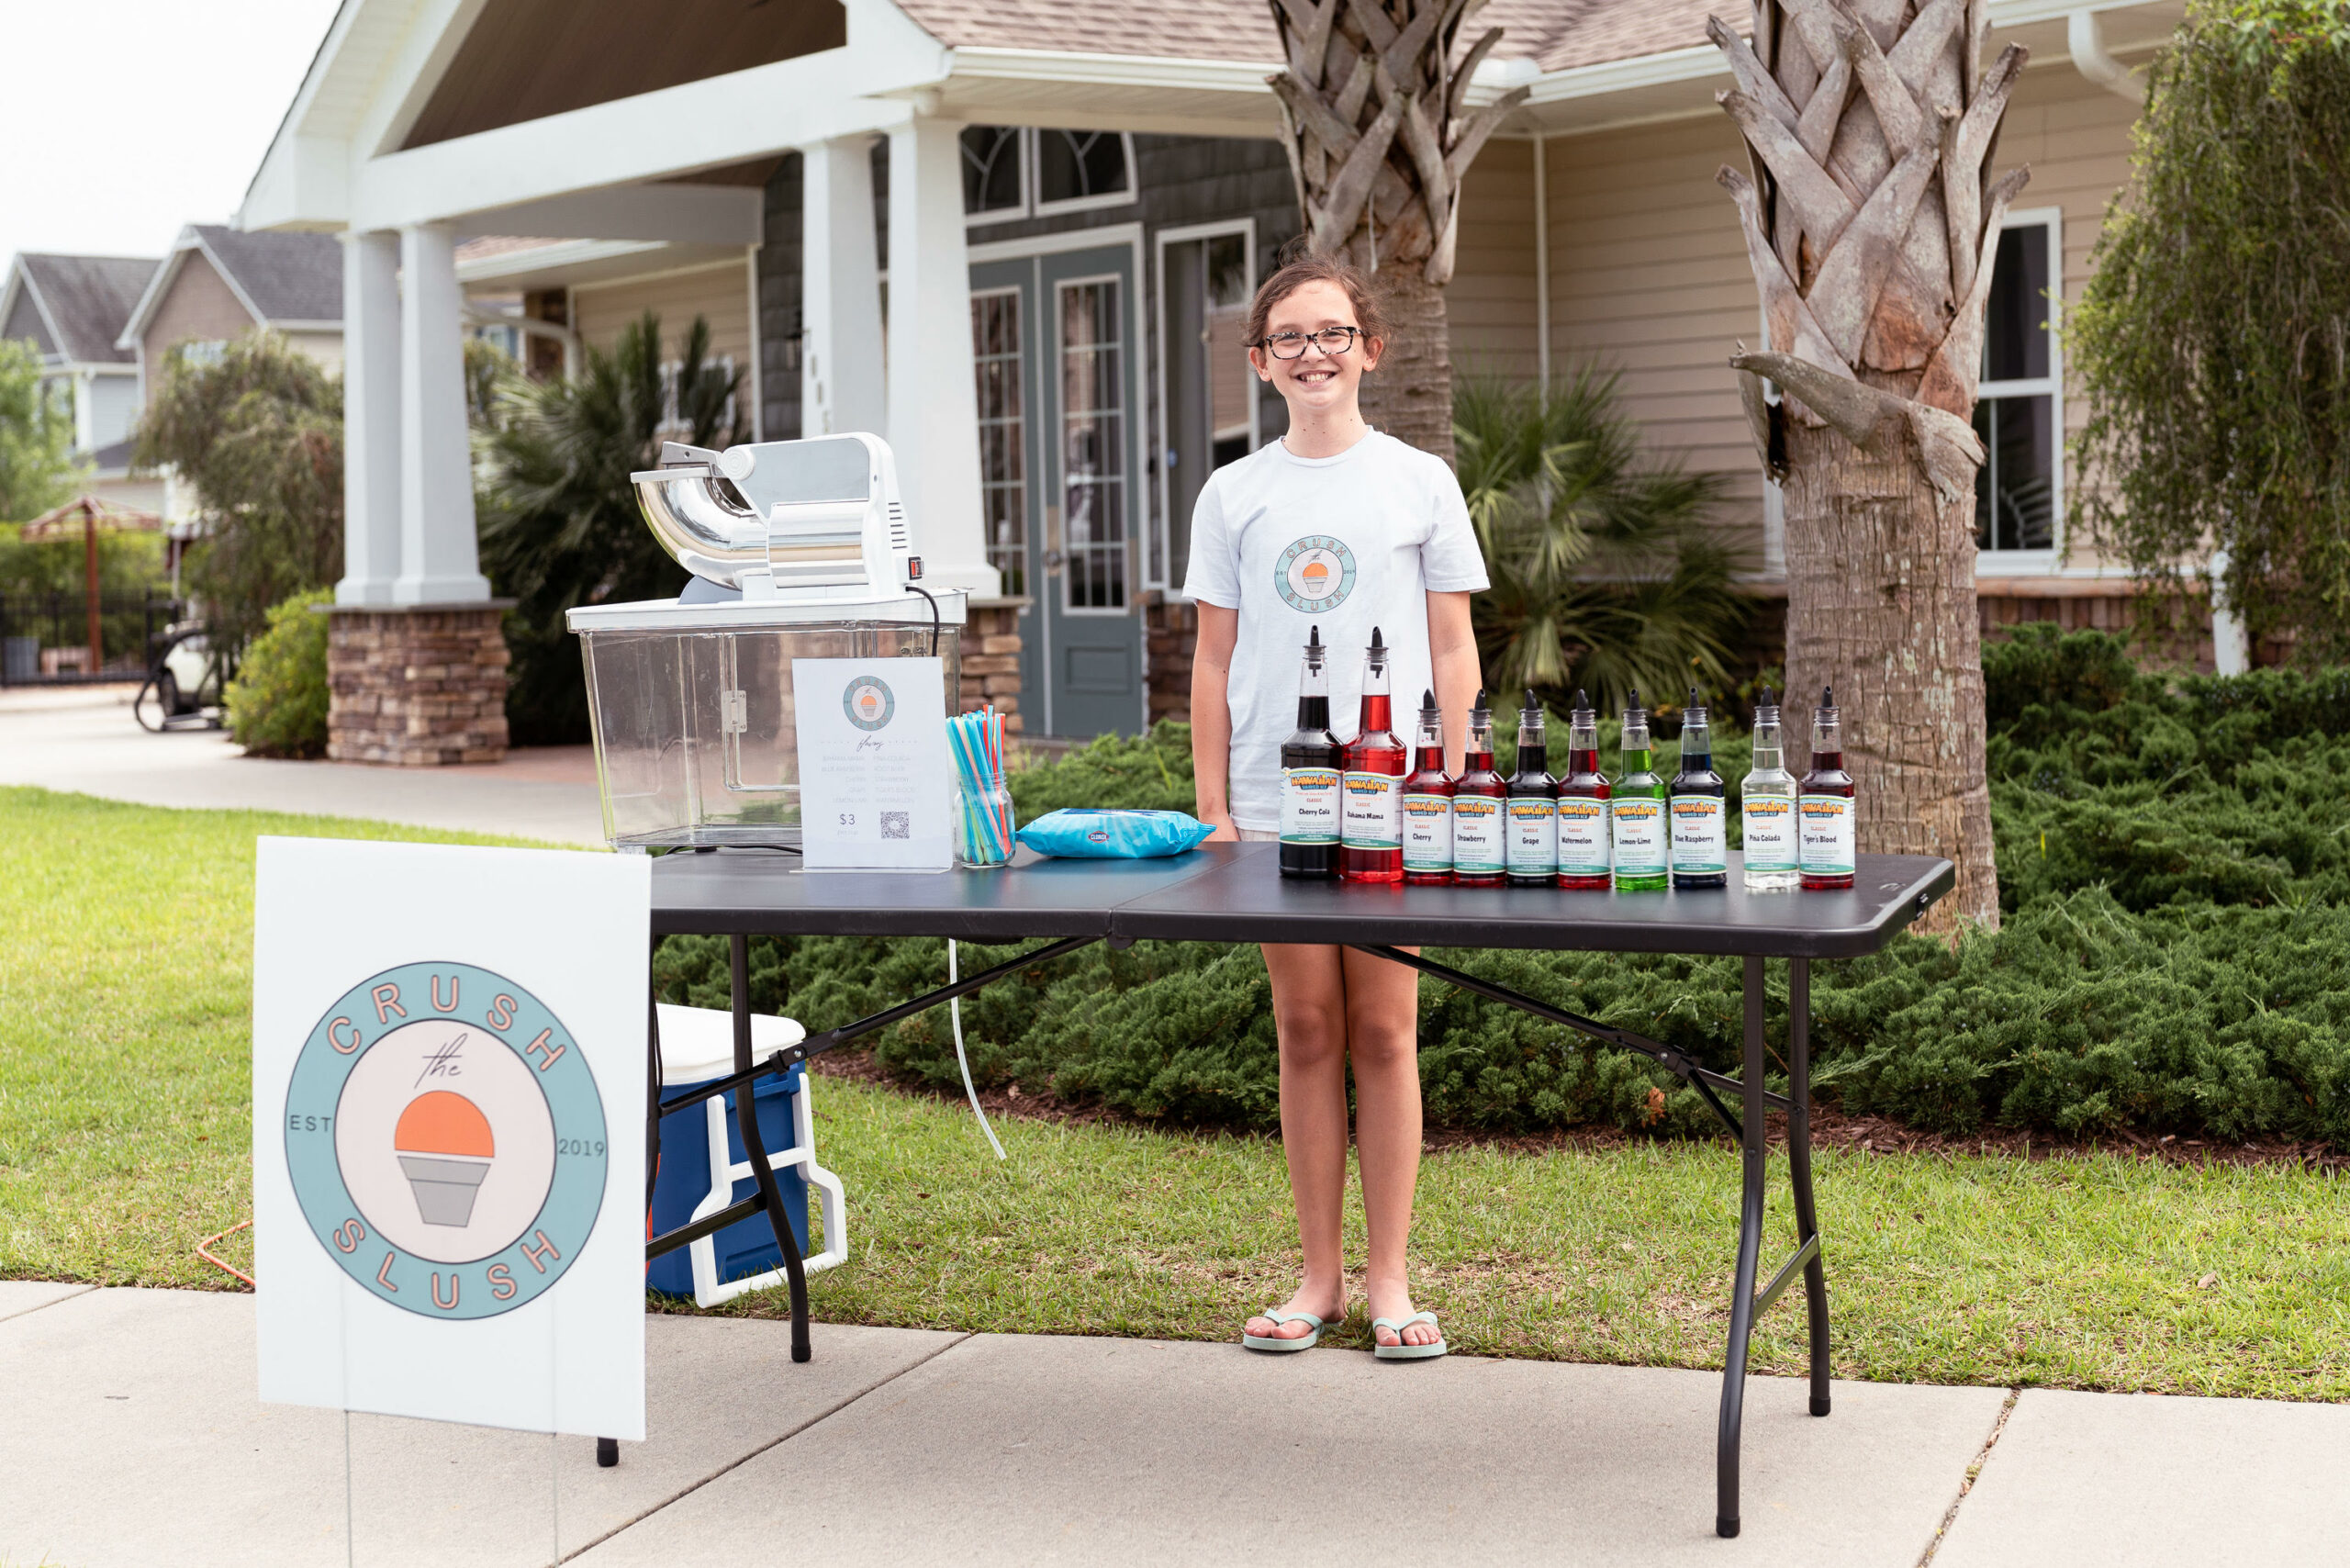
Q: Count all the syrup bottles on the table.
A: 10